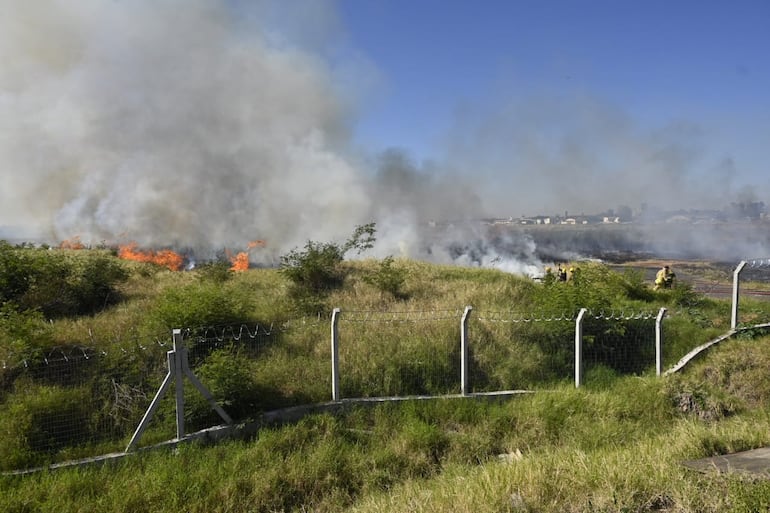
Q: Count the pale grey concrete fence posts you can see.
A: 6